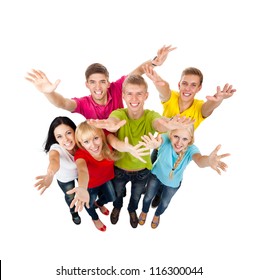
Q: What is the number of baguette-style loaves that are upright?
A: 0